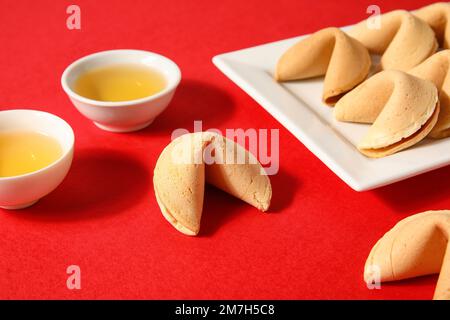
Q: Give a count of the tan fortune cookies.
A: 7